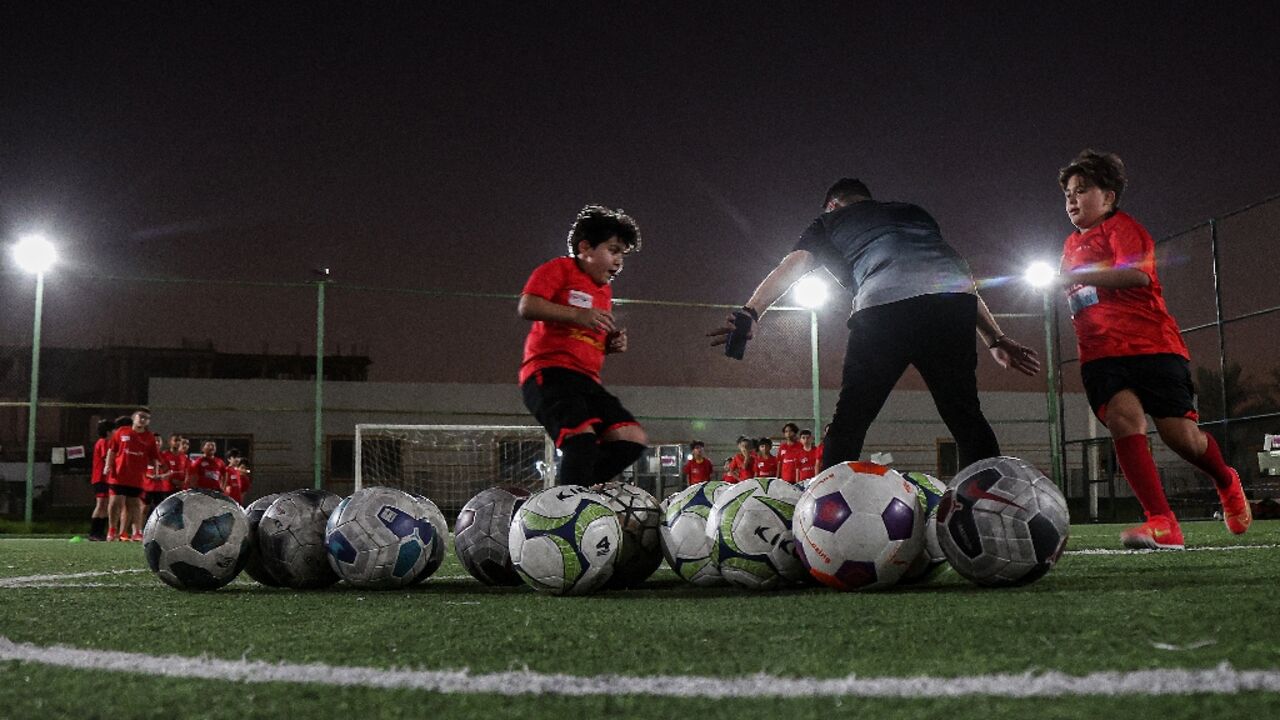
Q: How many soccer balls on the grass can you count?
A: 13